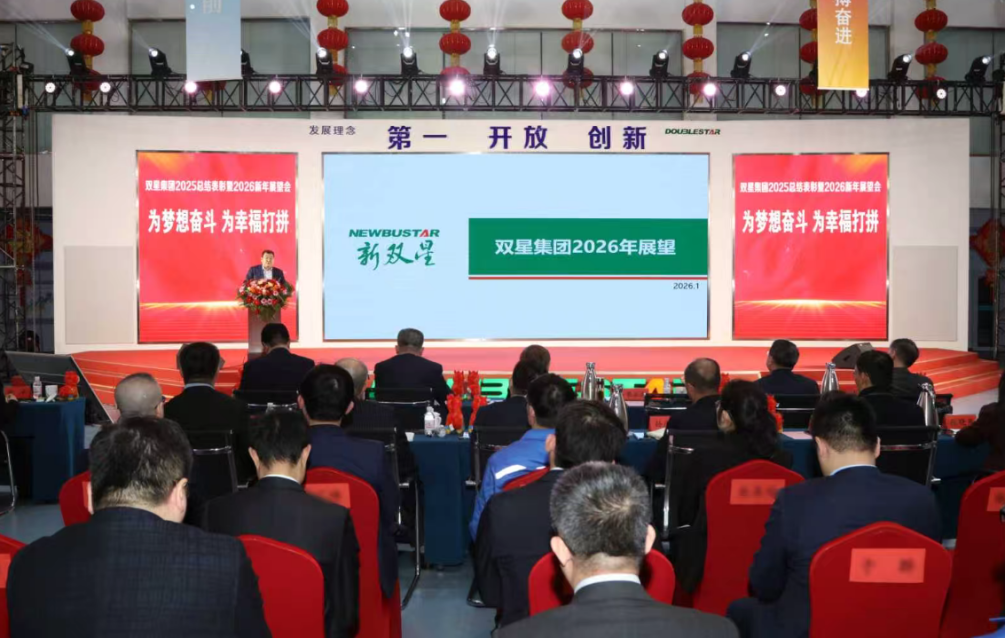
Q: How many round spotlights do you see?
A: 12